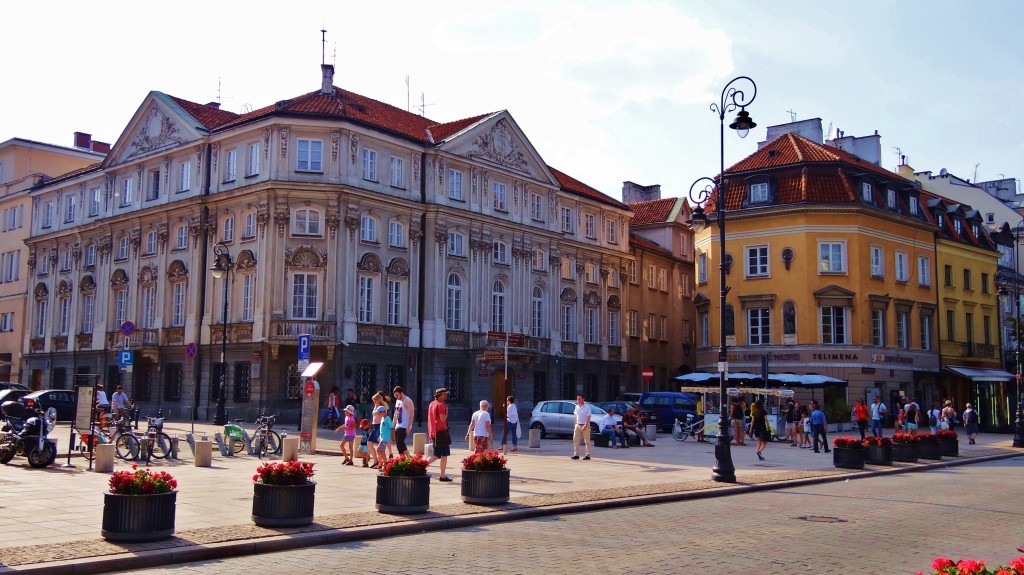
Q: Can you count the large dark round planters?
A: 9